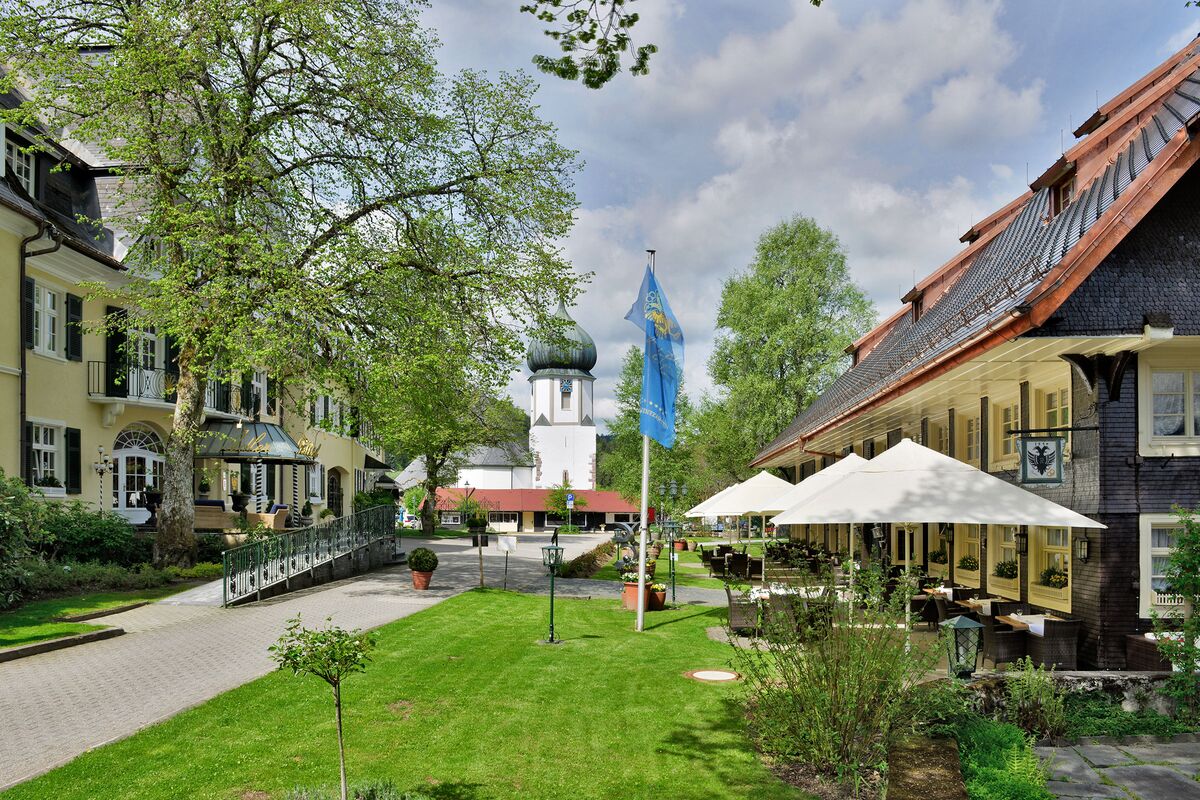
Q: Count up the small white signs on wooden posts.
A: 1